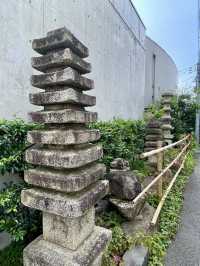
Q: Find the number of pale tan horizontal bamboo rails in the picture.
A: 3